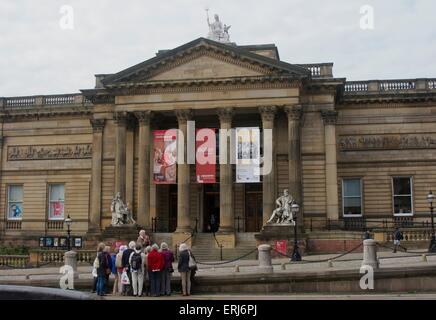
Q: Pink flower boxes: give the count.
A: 0